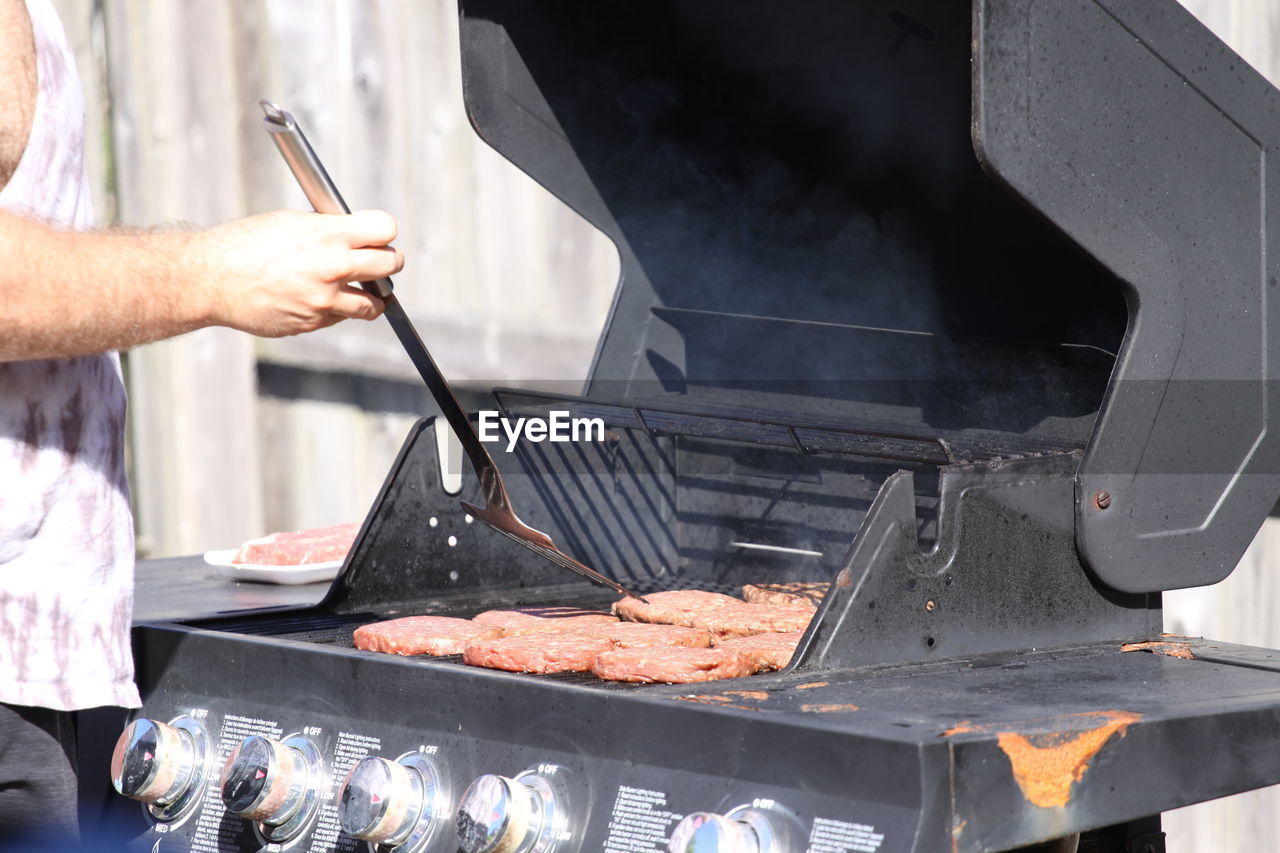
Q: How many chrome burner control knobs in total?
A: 5